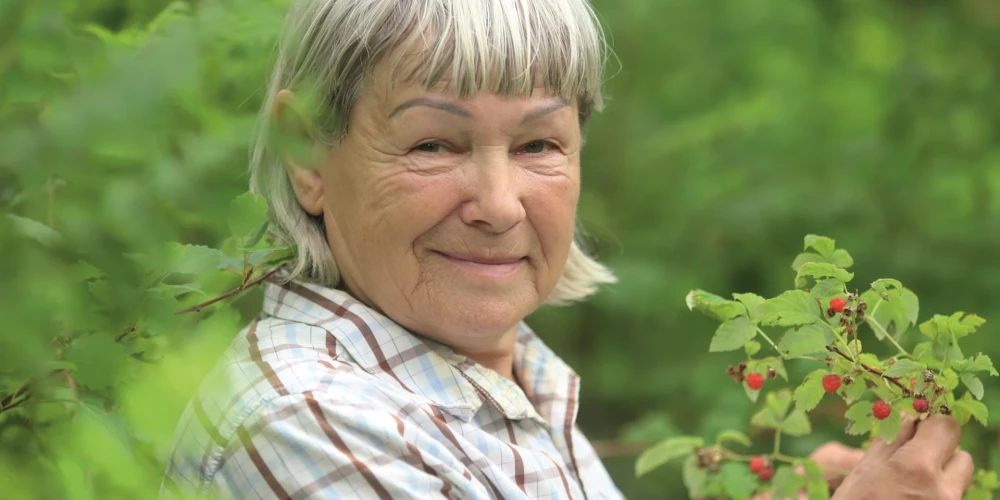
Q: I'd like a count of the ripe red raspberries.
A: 7